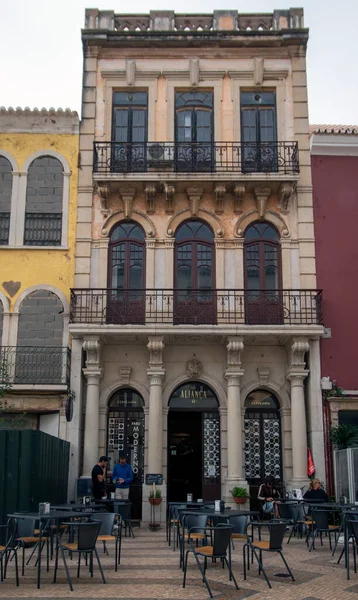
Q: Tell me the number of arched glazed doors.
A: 6